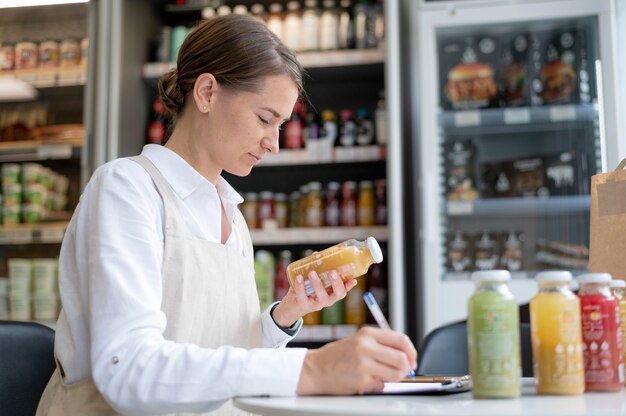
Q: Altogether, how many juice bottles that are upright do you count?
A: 4